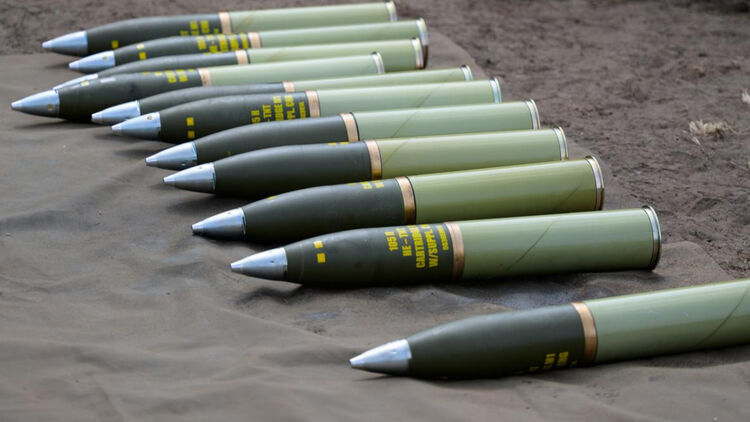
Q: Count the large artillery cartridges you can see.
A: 11